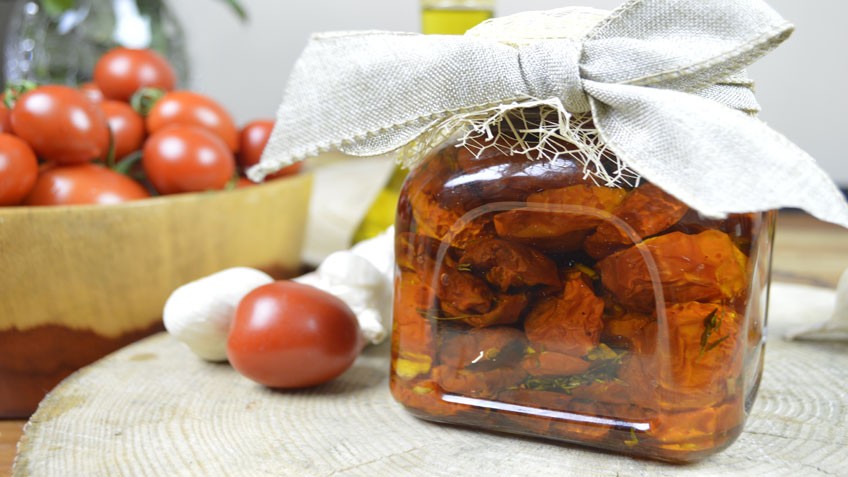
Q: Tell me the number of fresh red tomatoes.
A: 11